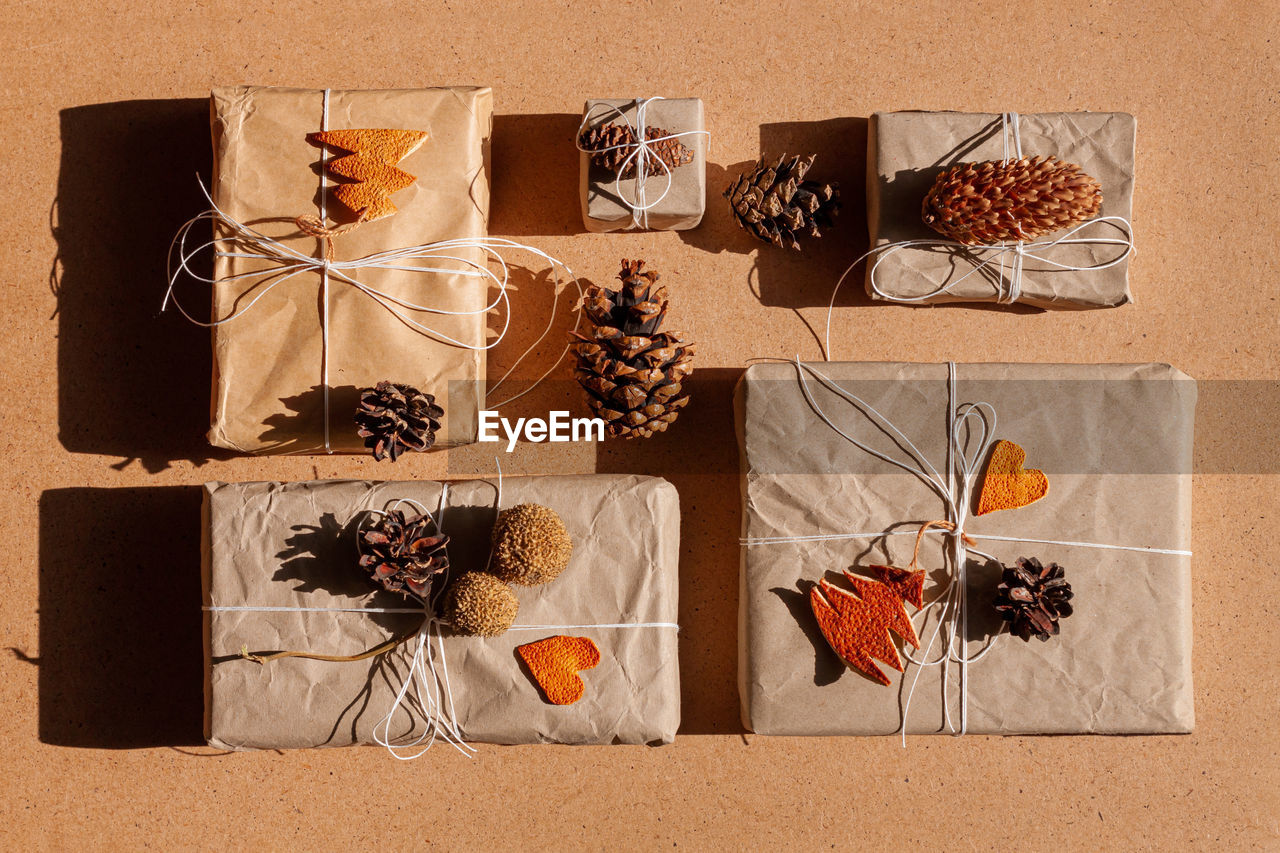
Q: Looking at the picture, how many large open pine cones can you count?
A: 2